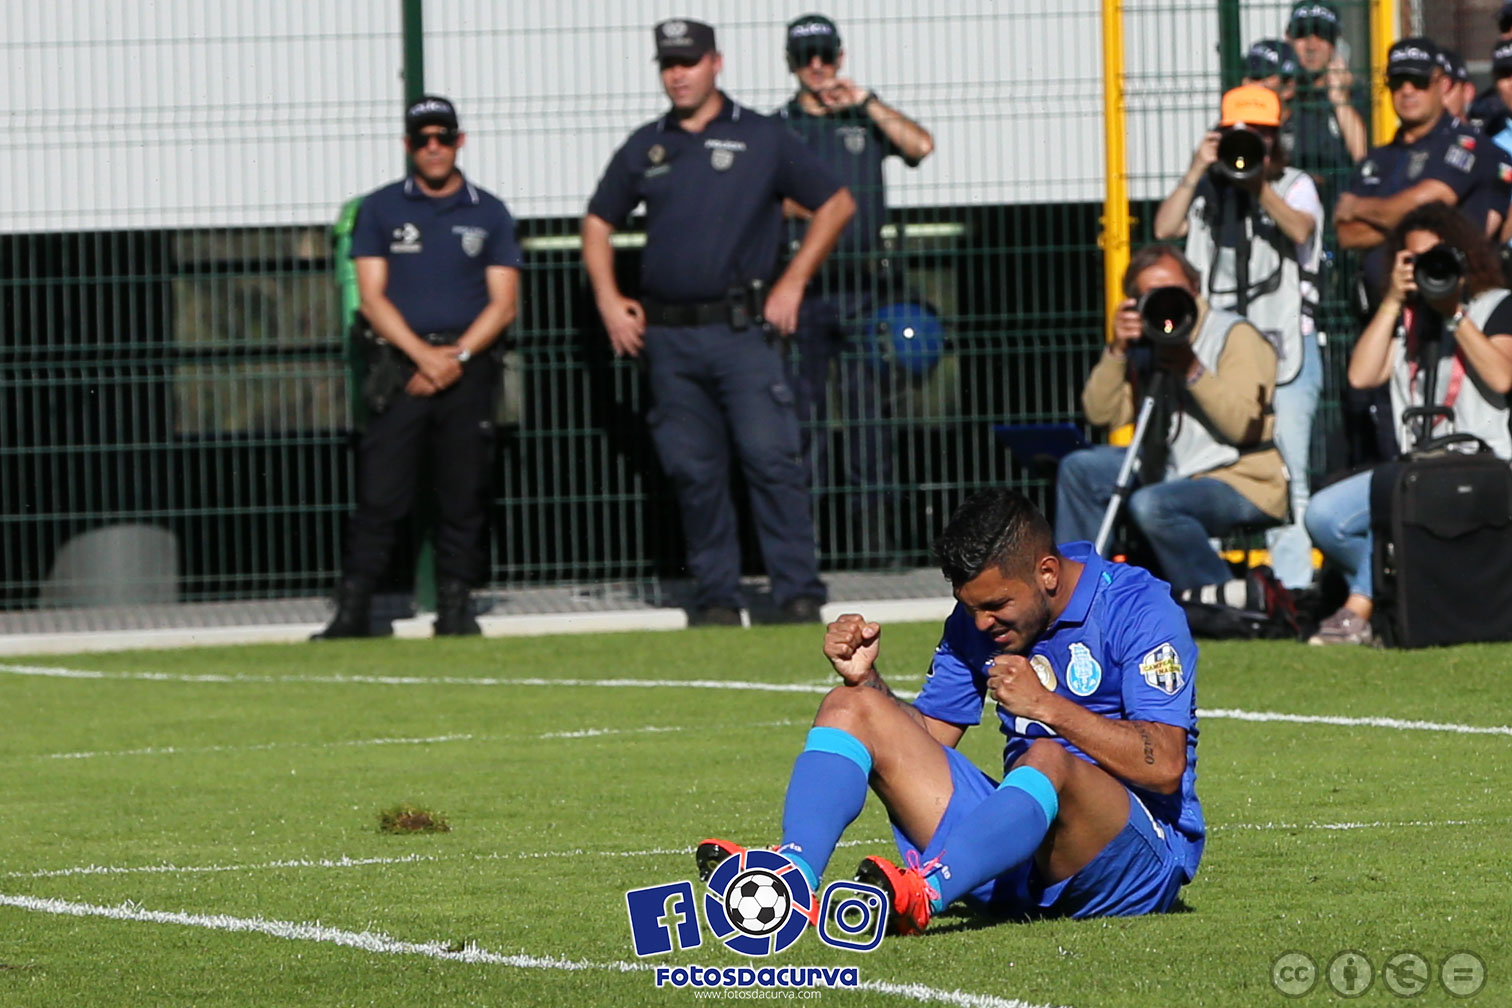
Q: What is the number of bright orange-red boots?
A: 2